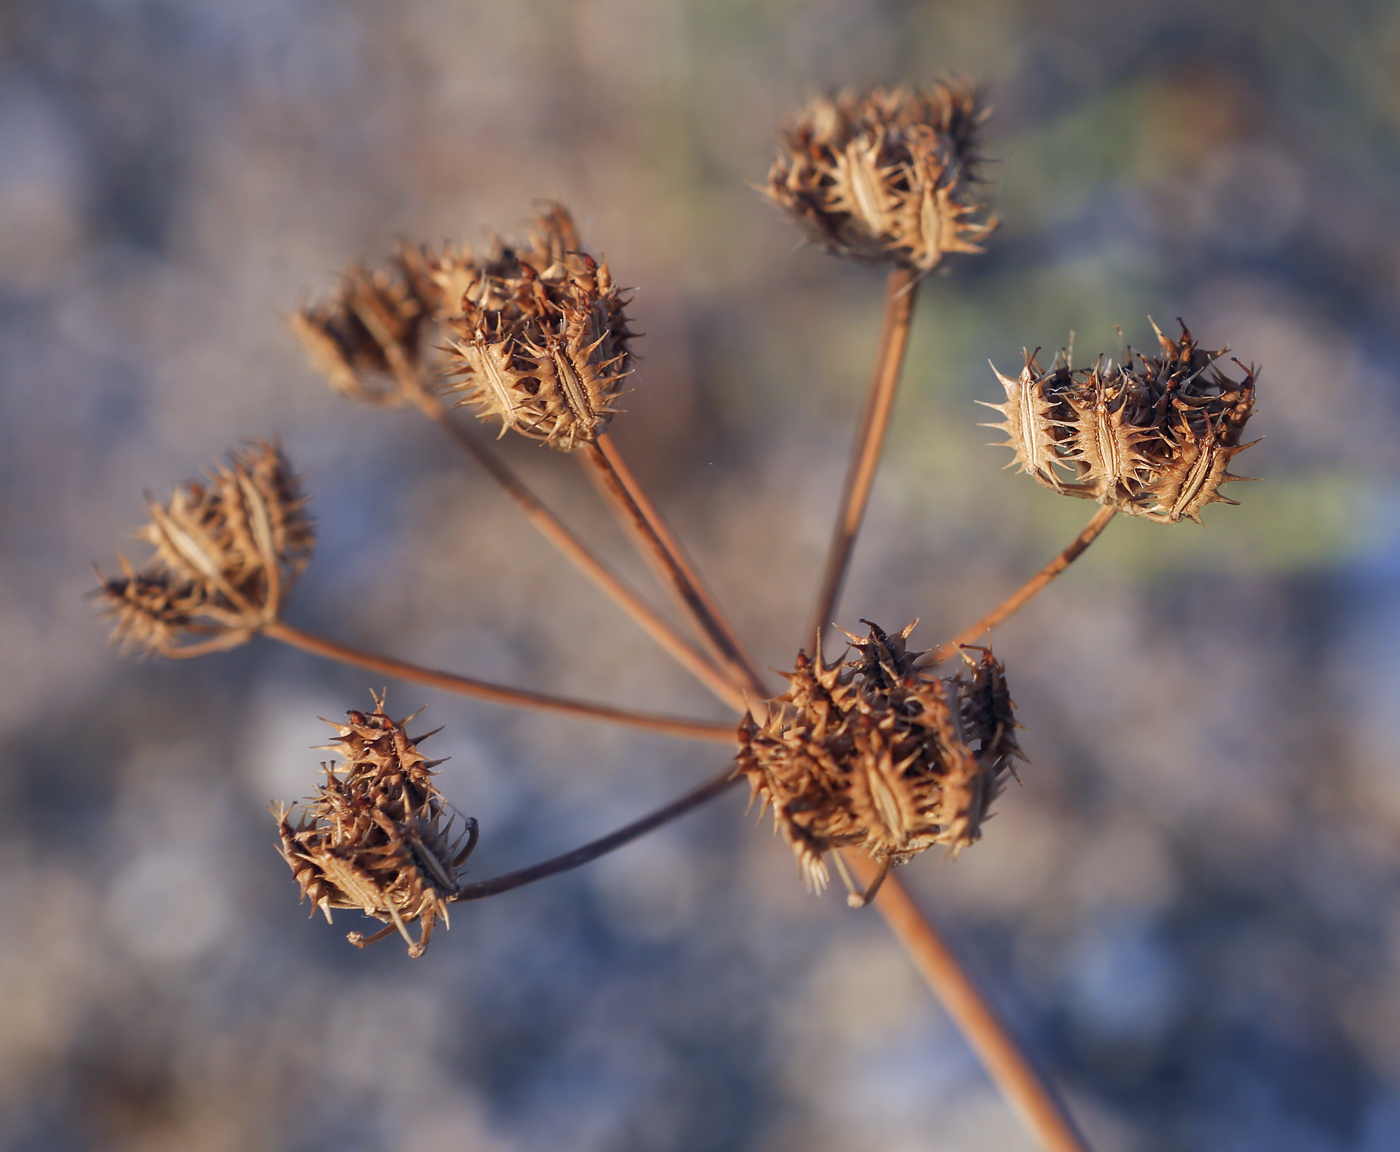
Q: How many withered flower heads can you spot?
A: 7